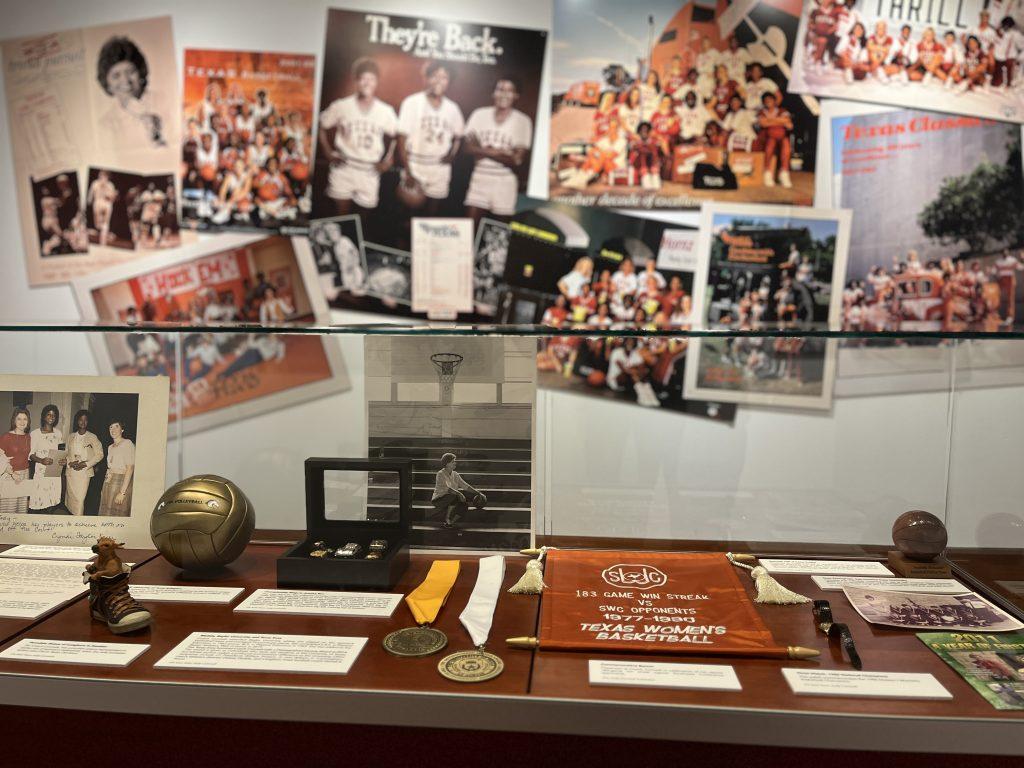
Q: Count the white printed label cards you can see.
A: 10